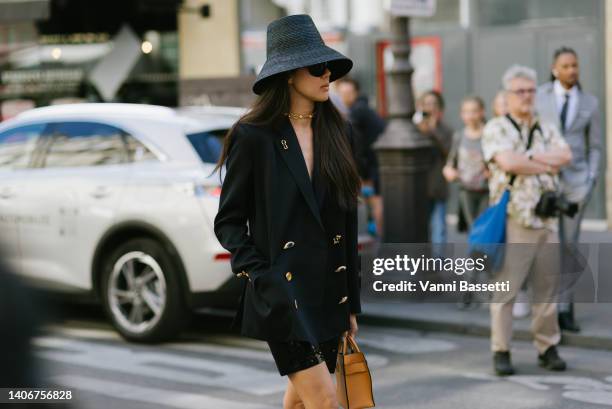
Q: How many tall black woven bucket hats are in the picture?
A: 1